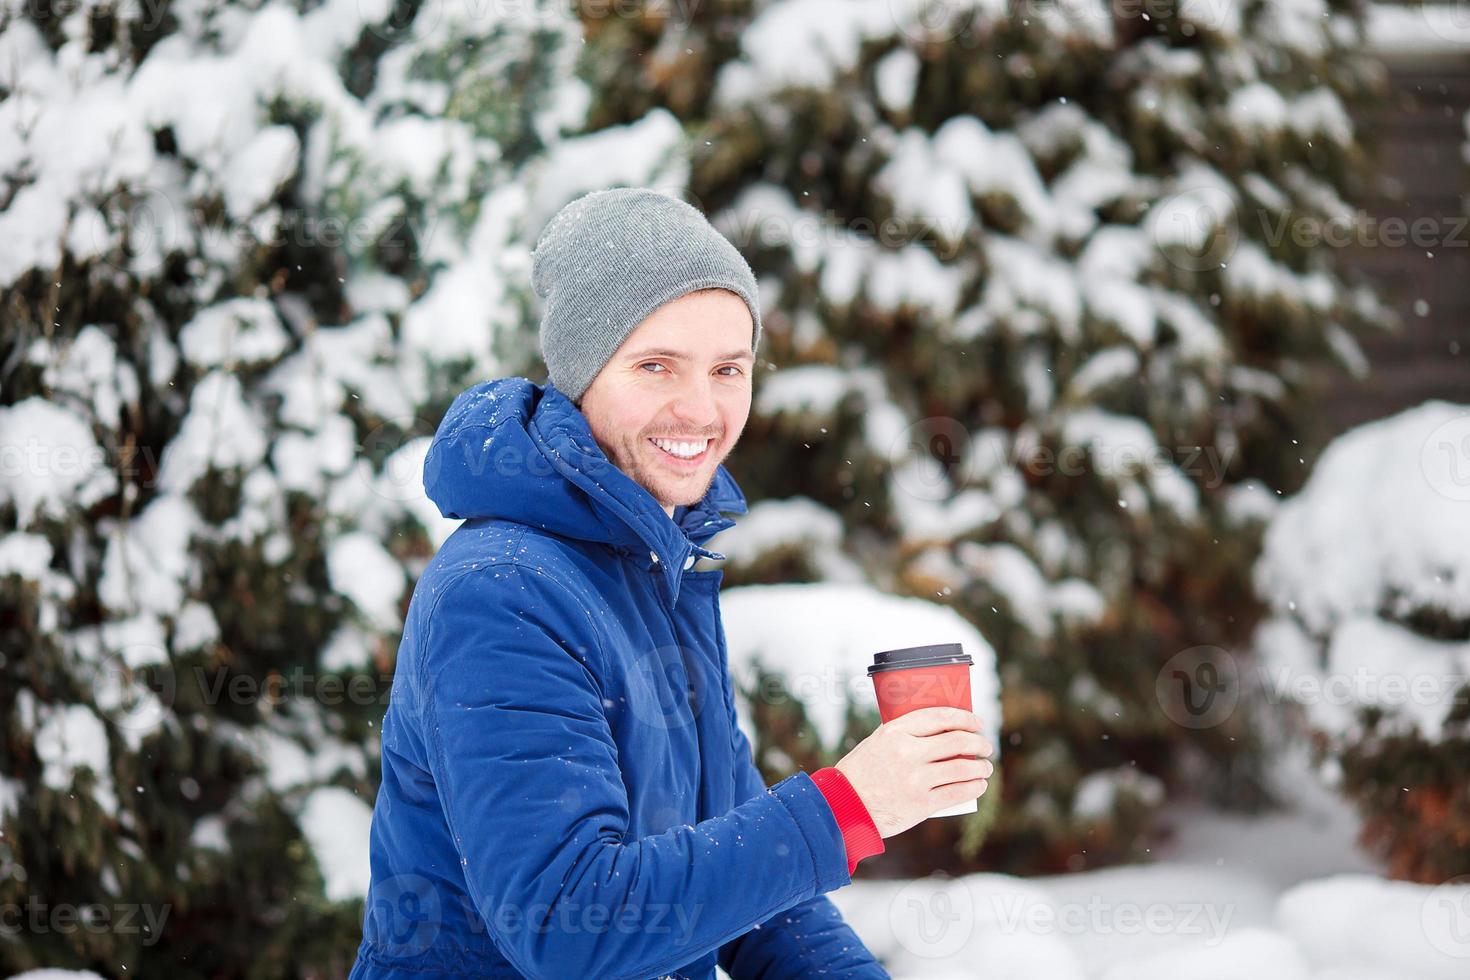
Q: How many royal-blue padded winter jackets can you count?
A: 1